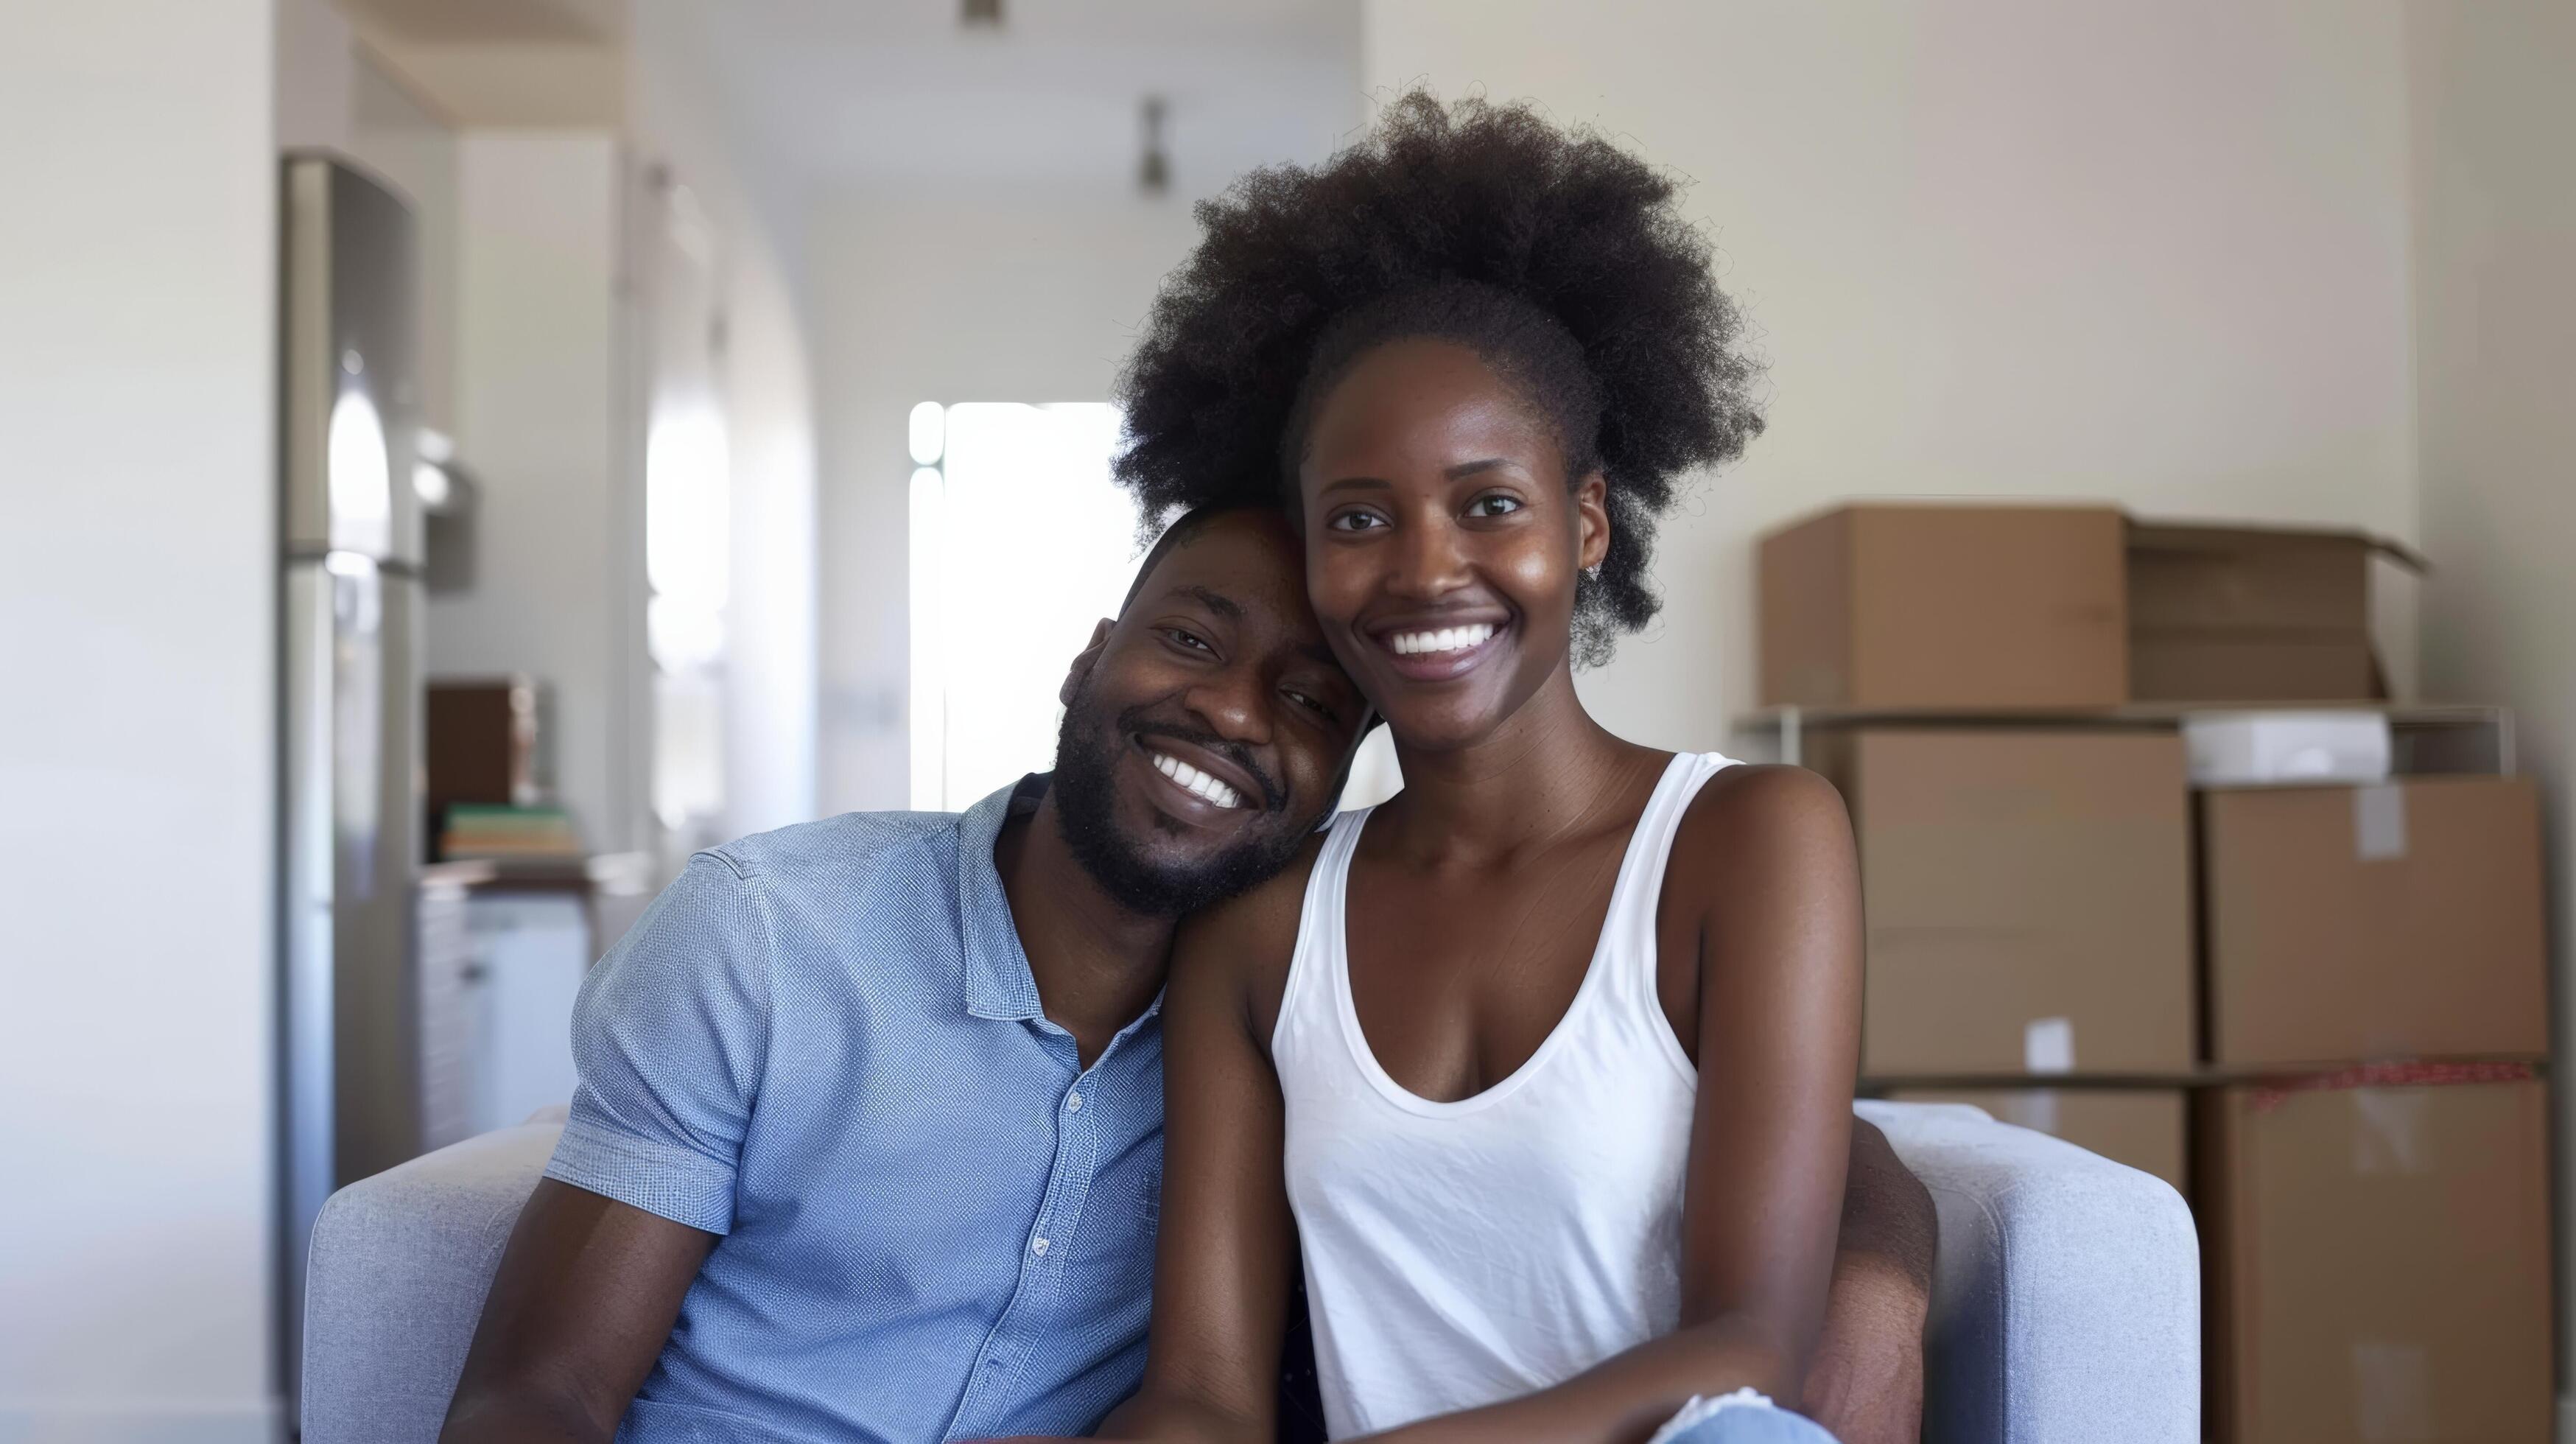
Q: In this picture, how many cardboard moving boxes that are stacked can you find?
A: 6